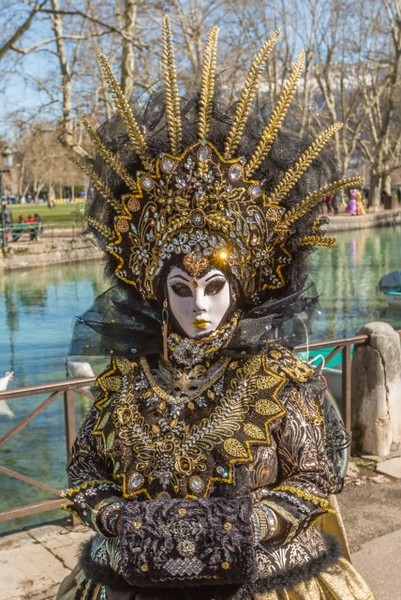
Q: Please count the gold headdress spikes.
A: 11